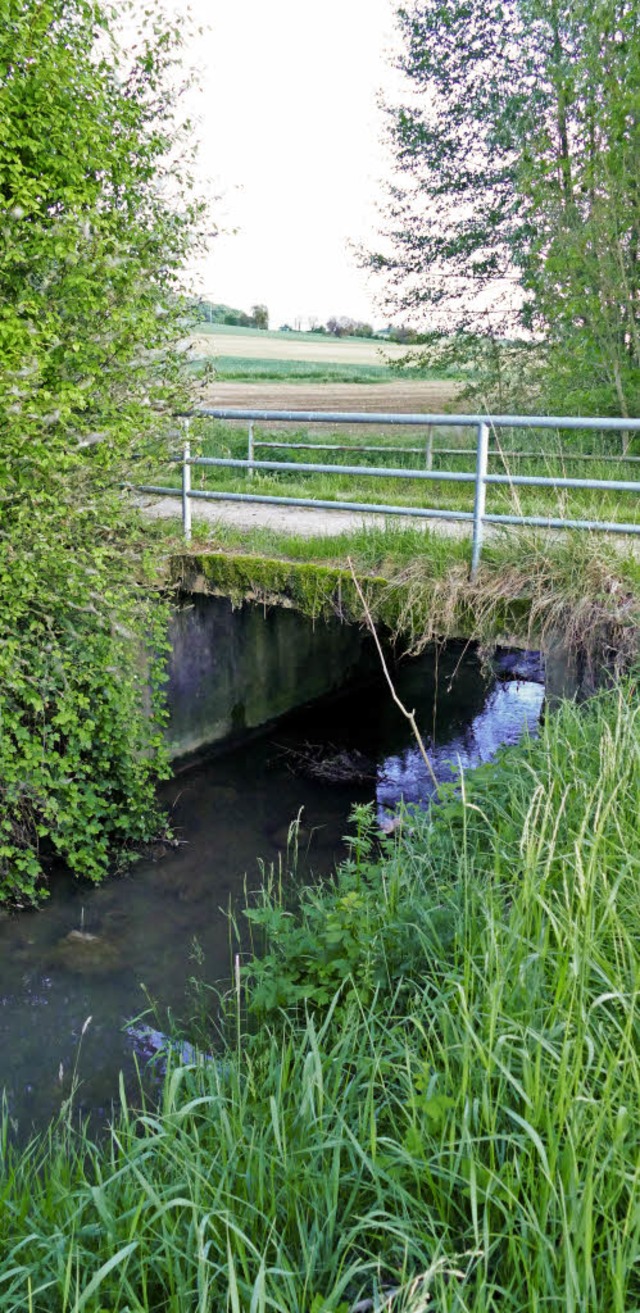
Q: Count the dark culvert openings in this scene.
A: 1